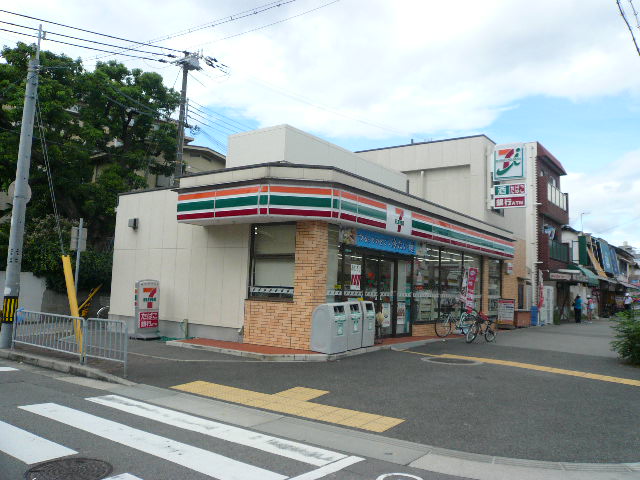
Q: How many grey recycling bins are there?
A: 3